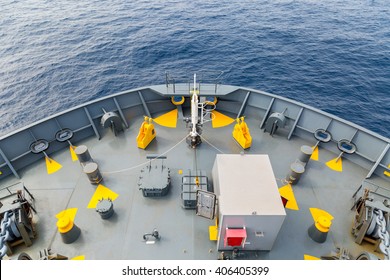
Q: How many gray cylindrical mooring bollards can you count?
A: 4